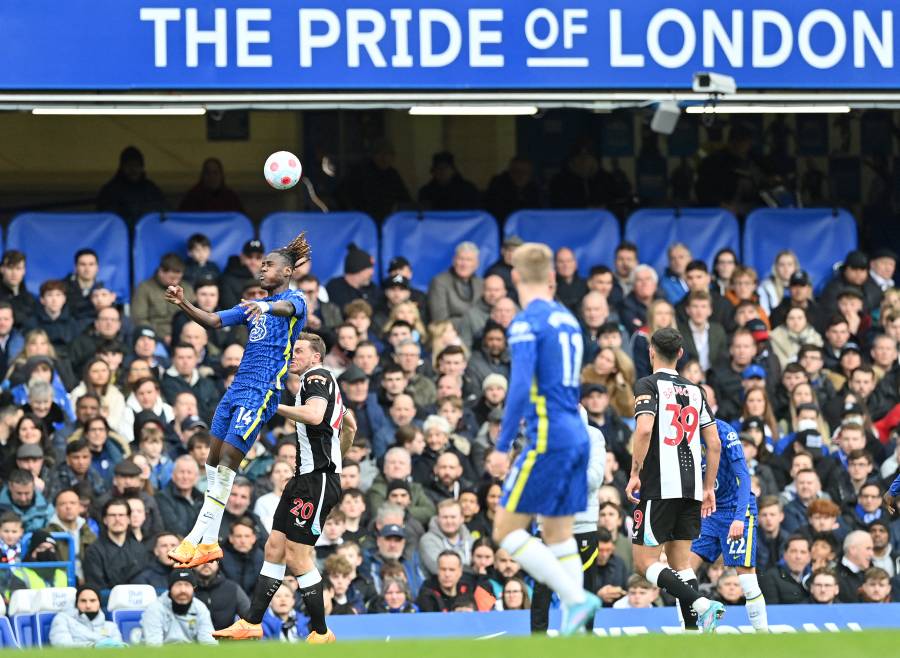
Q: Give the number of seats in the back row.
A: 7